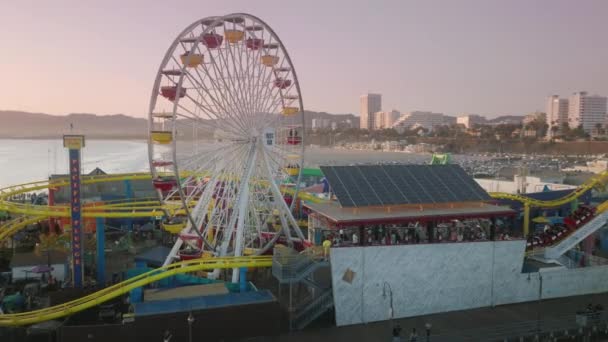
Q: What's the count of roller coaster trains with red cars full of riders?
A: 1